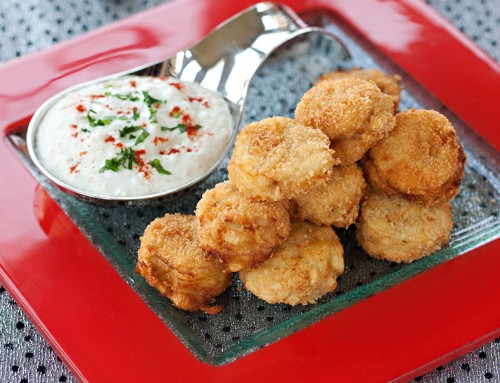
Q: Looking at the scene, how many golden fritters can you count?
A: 9